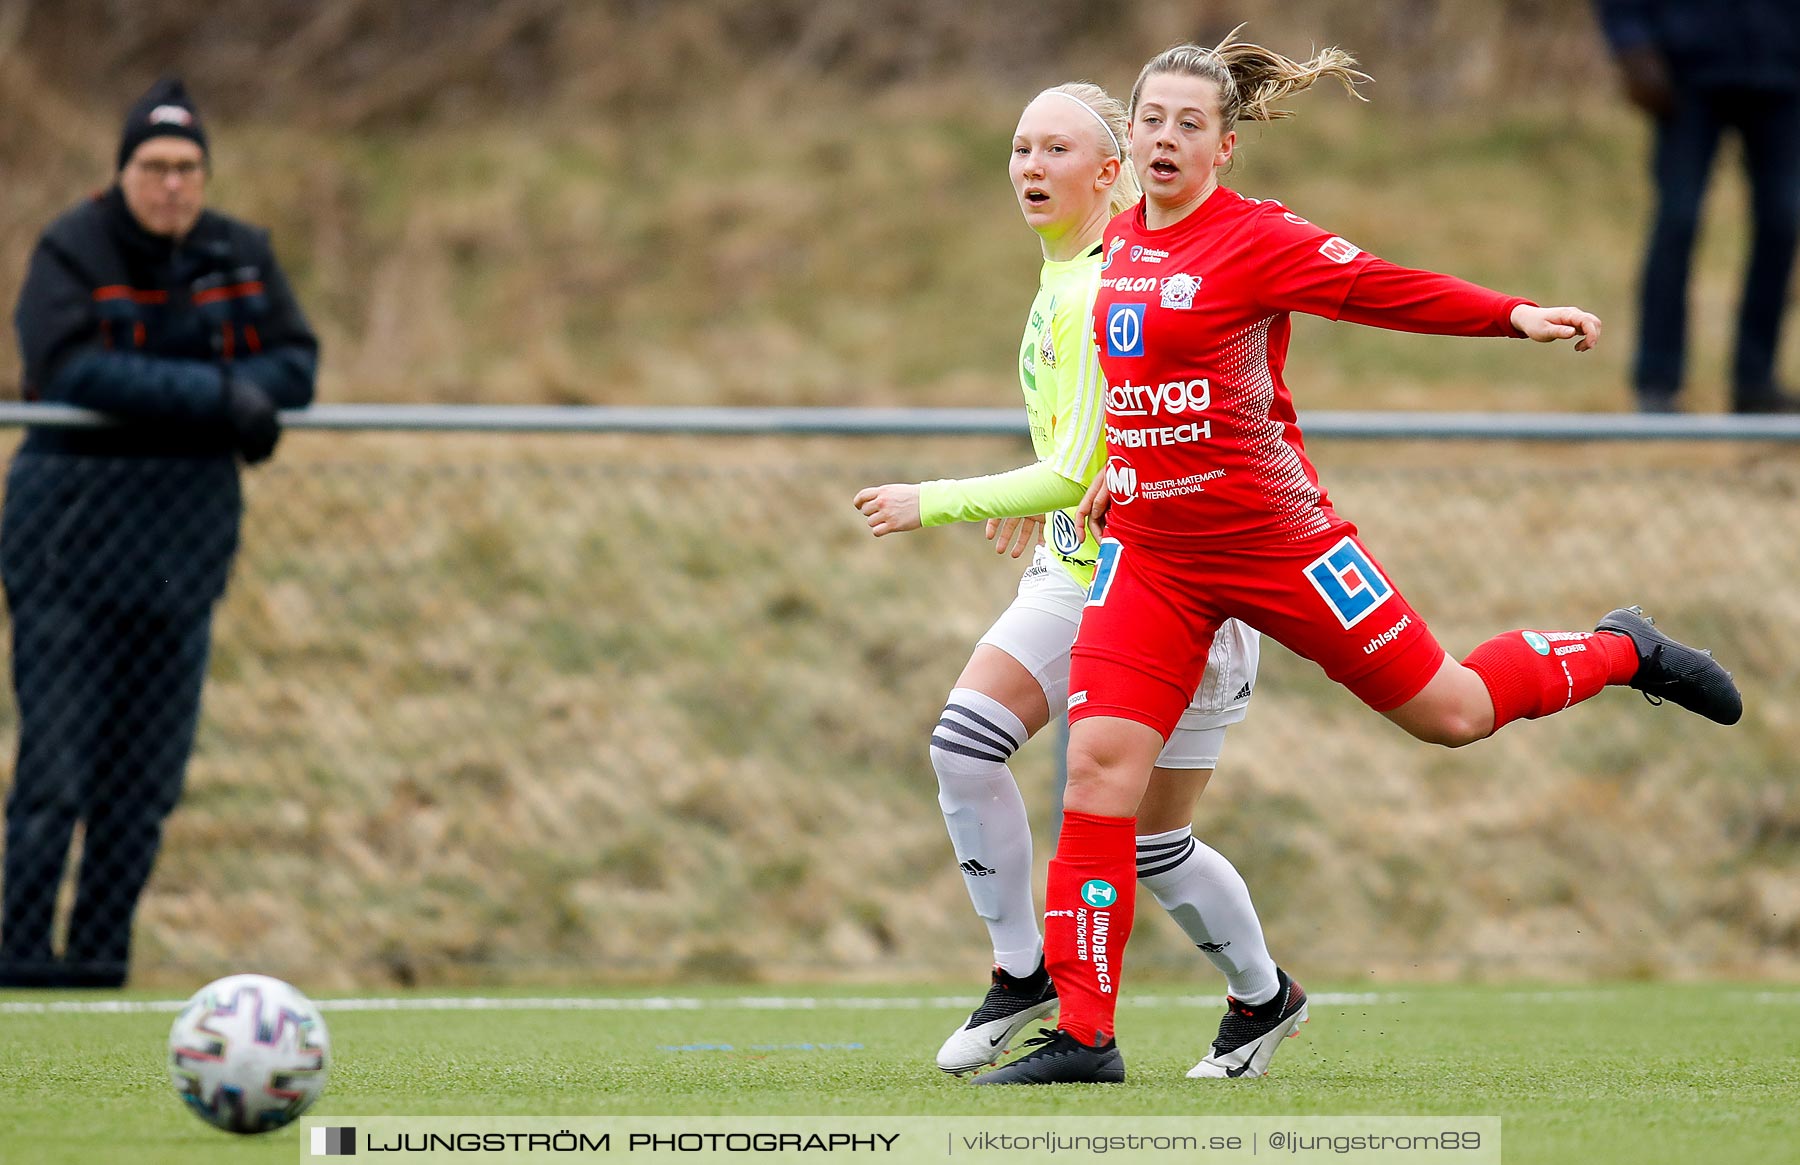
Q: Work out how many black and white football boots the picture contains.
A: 2